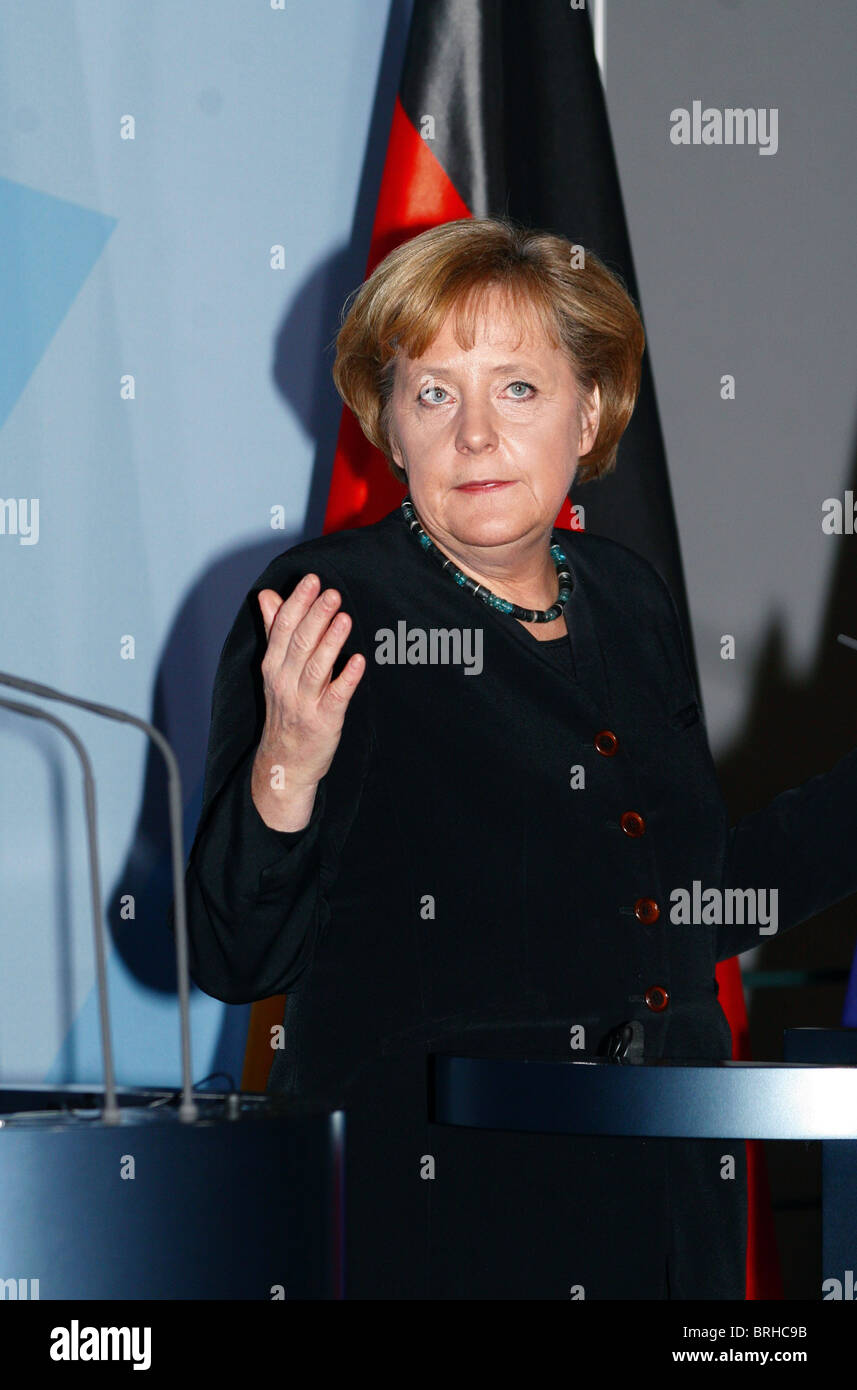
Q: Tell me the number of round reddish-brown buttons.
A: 4